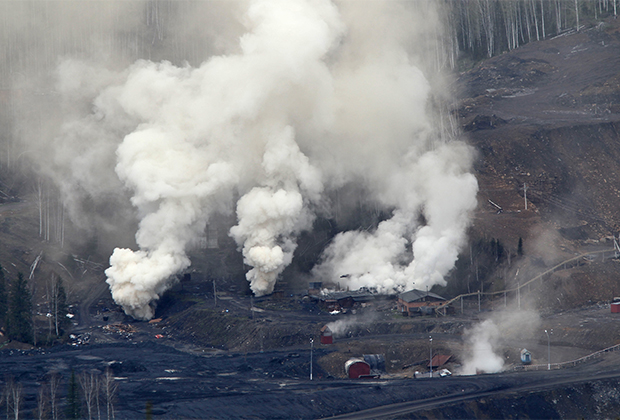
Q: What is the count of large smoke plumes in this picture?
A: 3